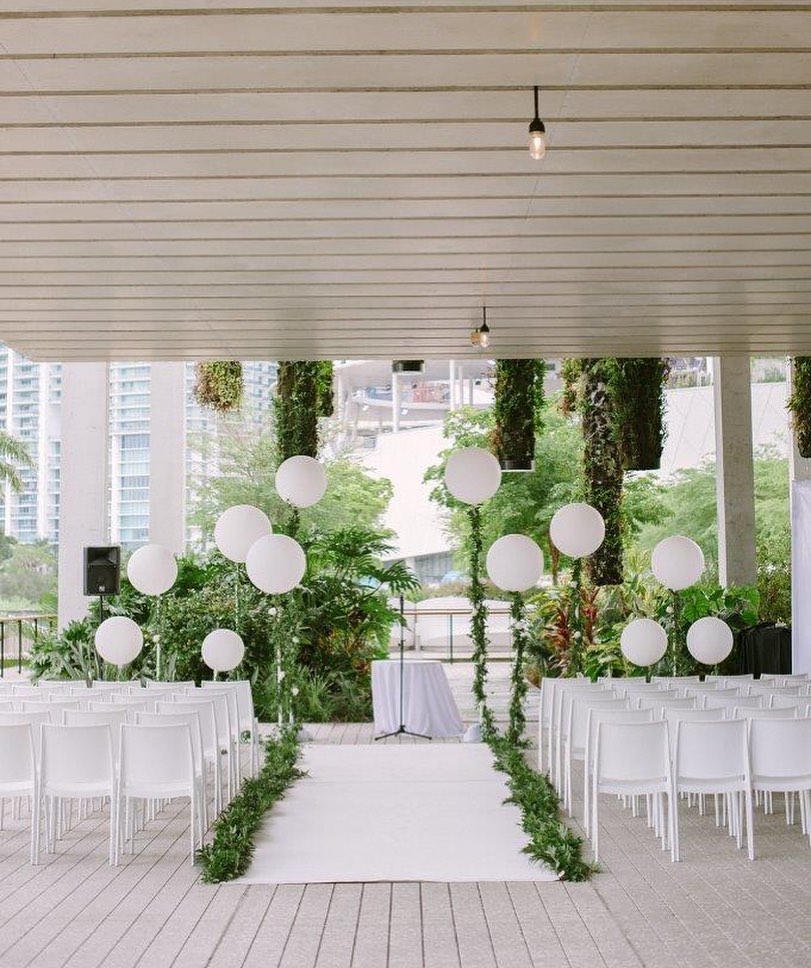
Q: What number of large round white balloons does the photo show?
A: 12